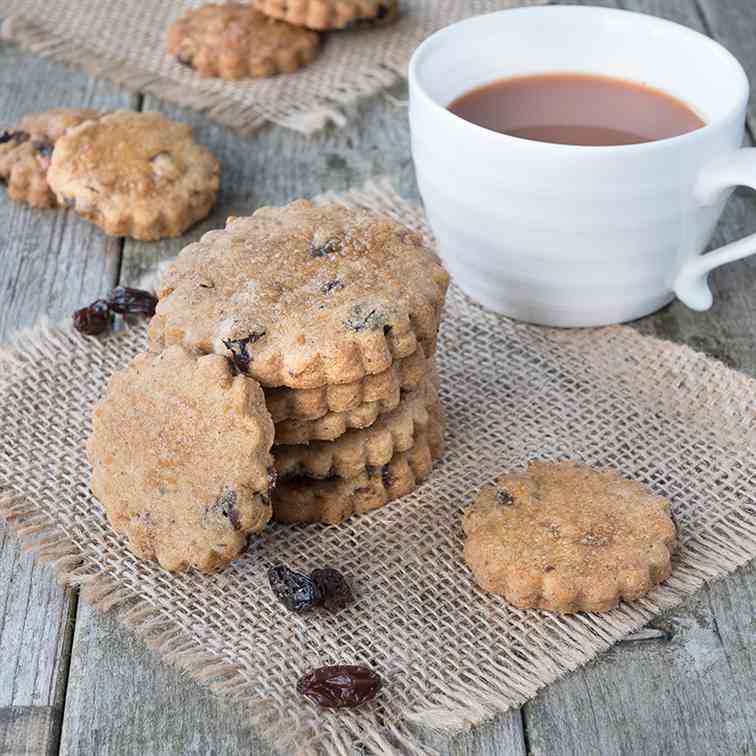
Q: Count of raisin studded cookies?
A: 11